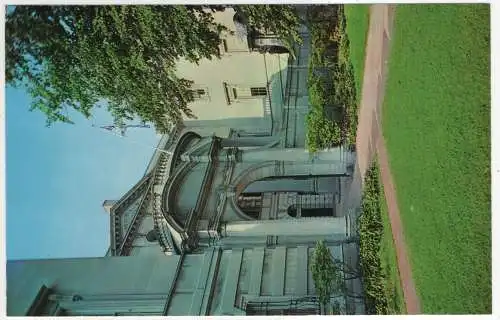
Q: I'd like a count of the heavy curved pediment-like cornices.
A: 1